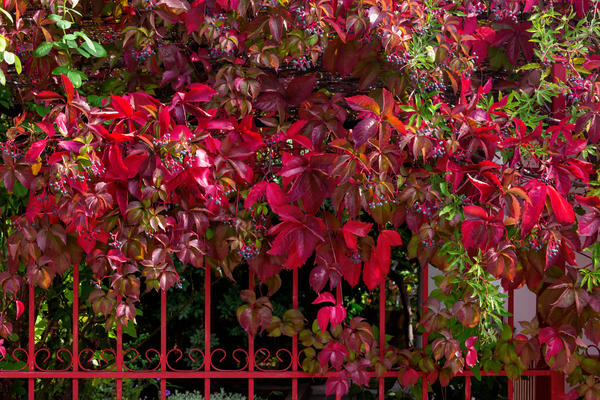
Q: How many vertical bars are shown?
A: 12